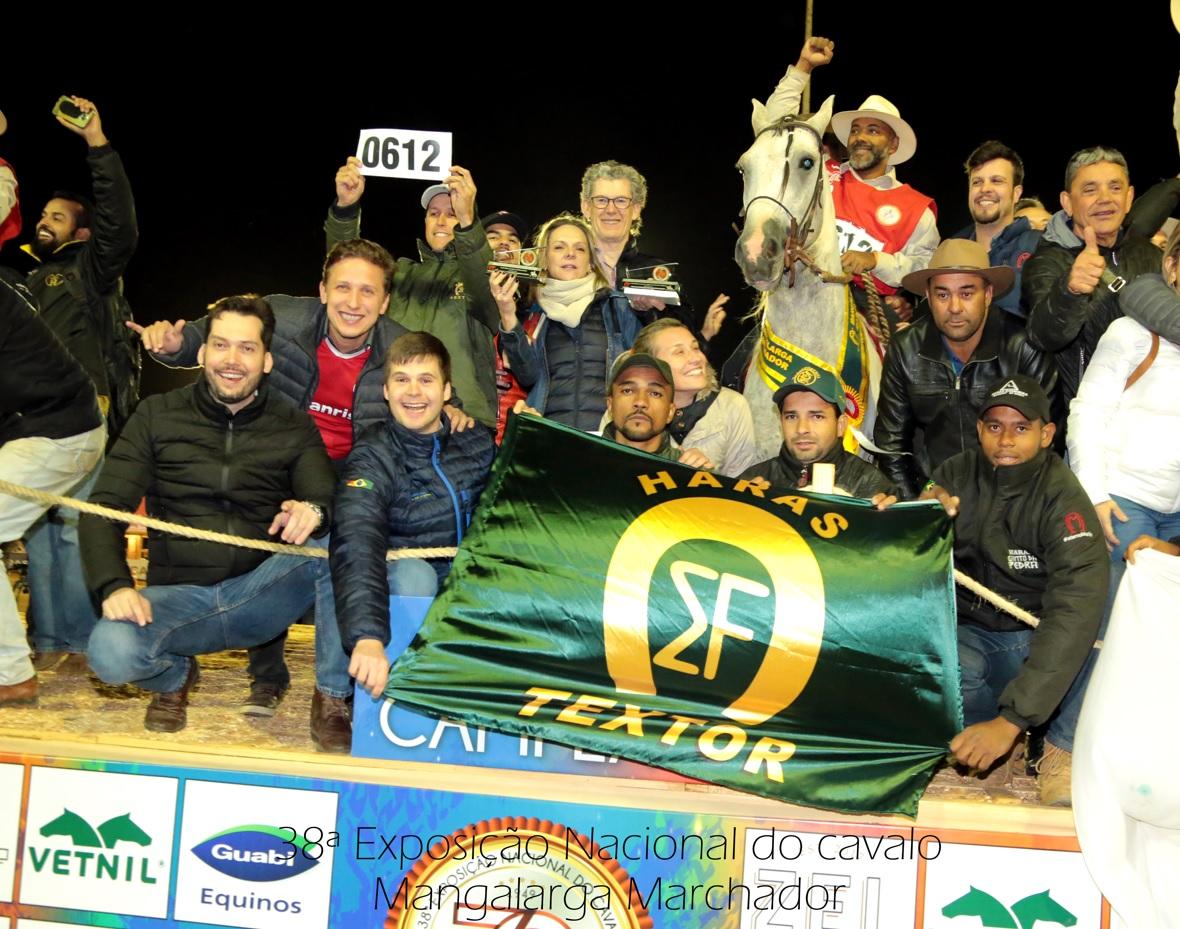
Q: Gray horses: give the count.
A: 1